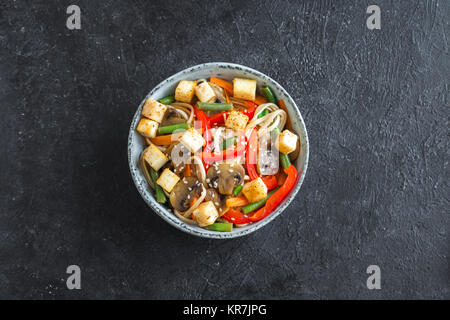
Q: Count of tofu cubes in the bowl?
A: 12